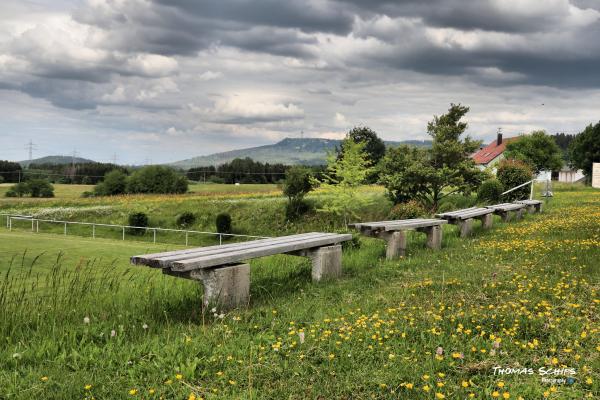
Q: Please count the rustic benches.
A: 5